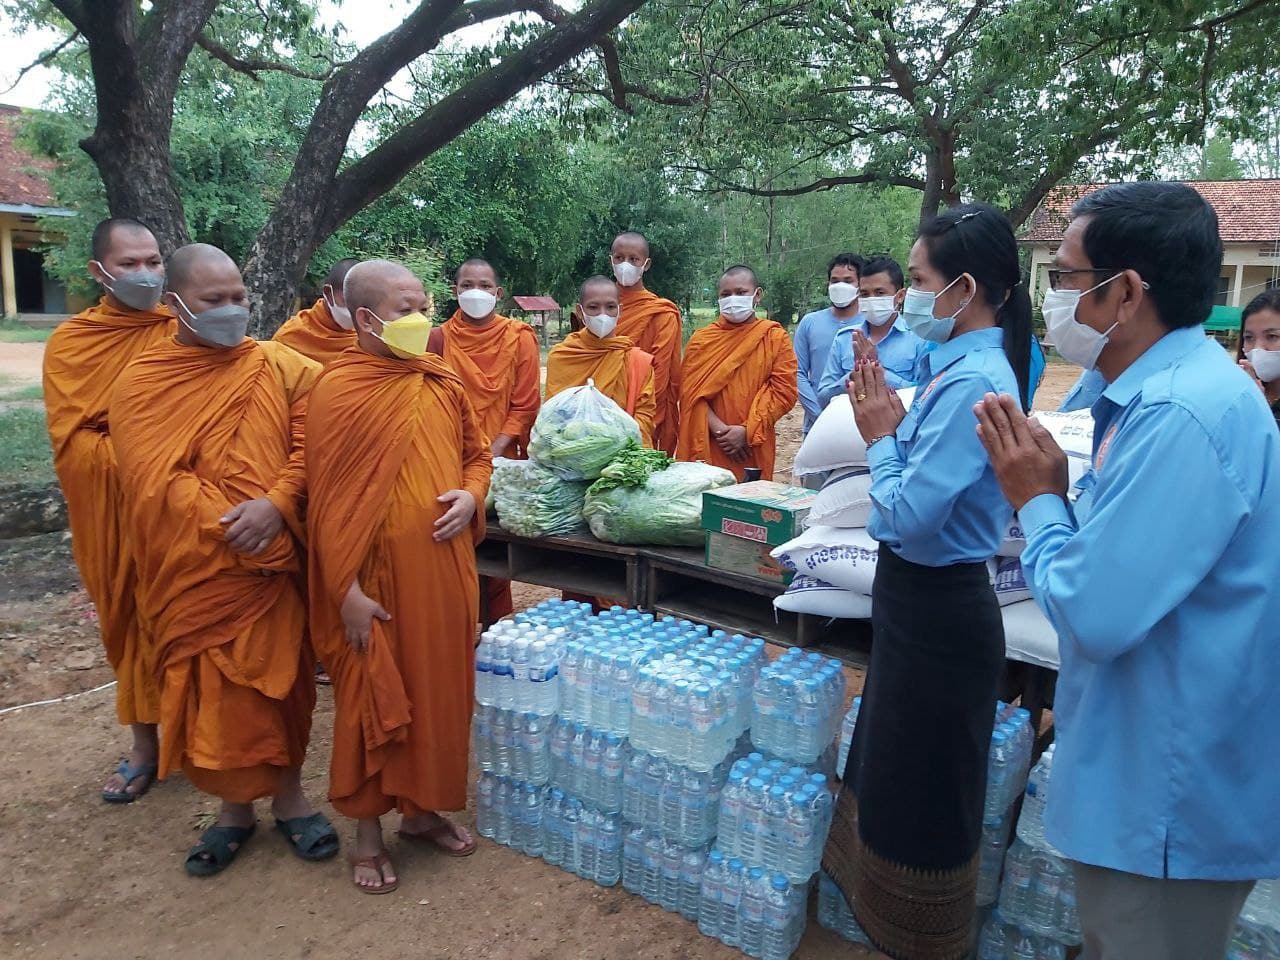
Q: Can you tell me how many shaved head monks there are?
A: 8